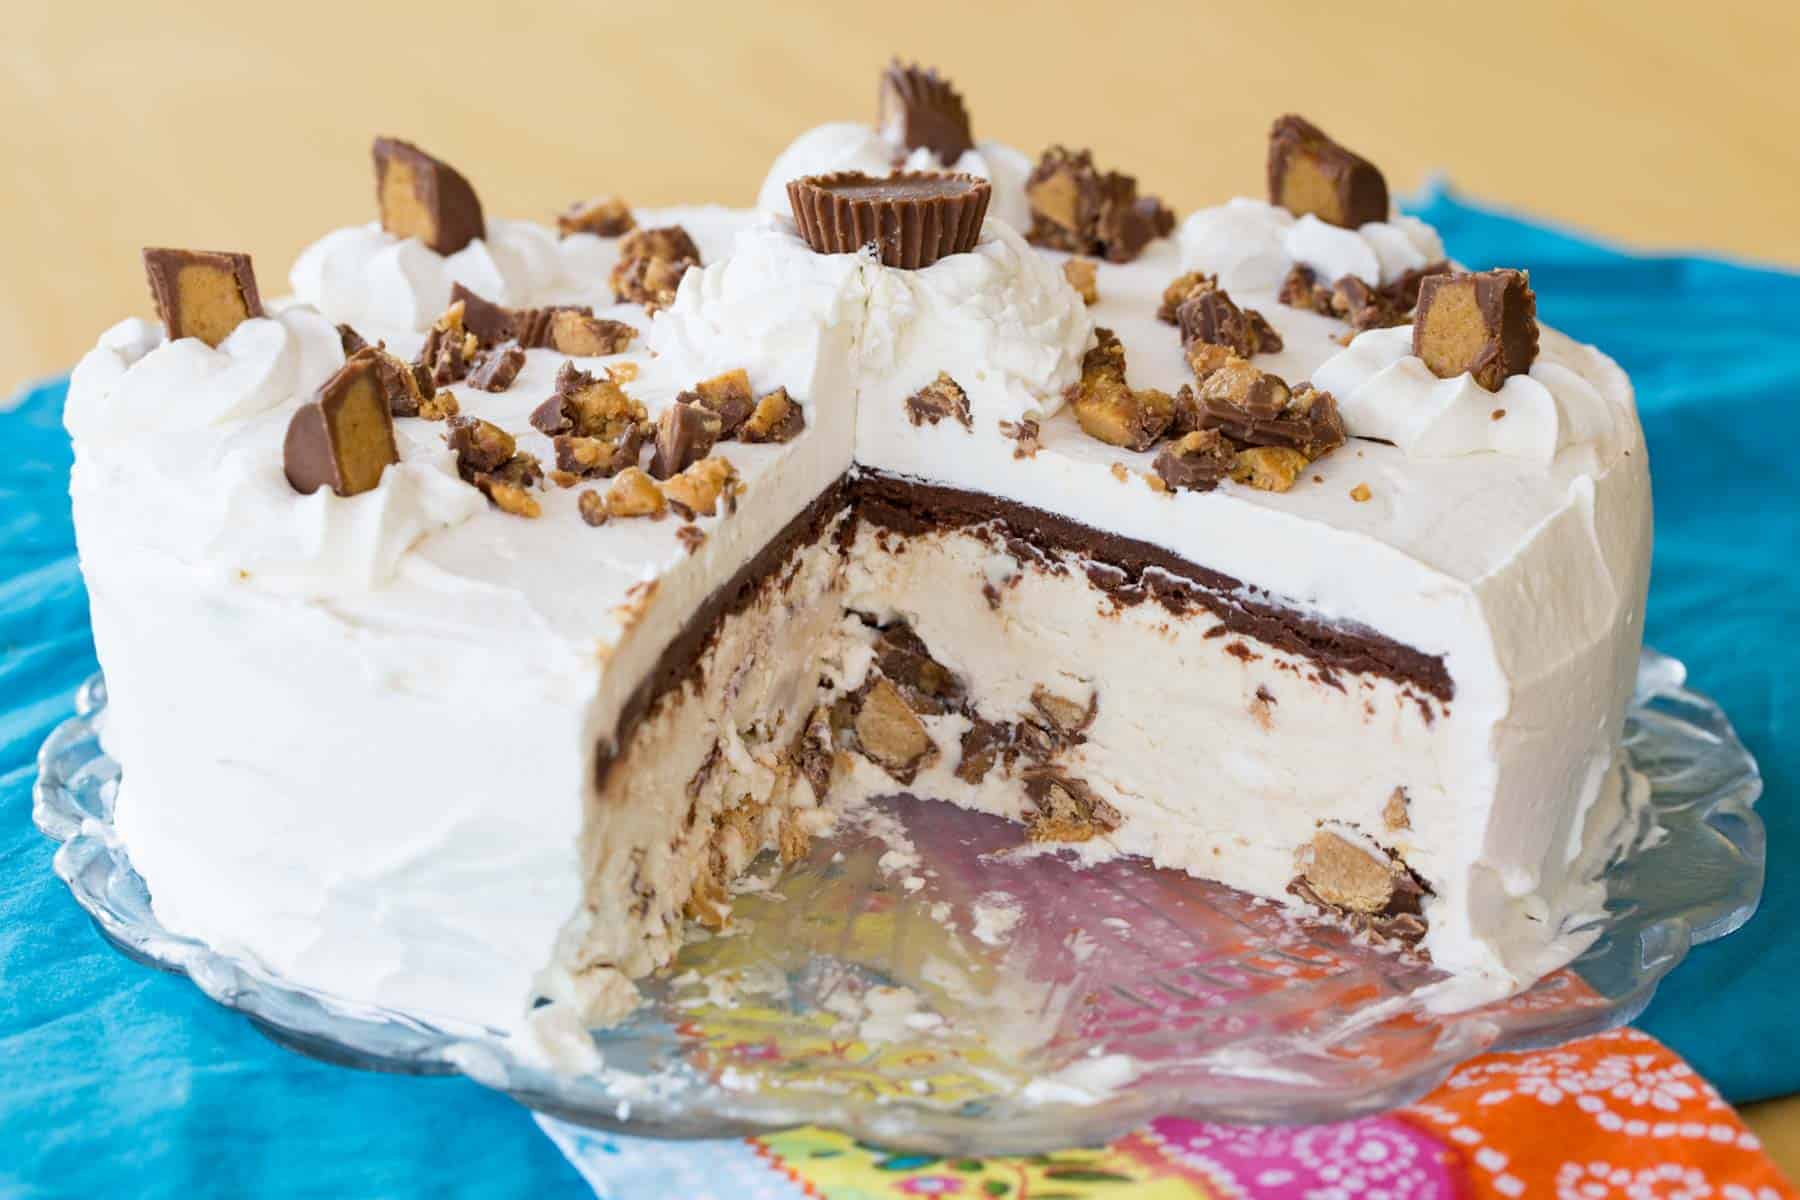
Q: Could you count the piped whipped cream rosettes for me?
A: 7